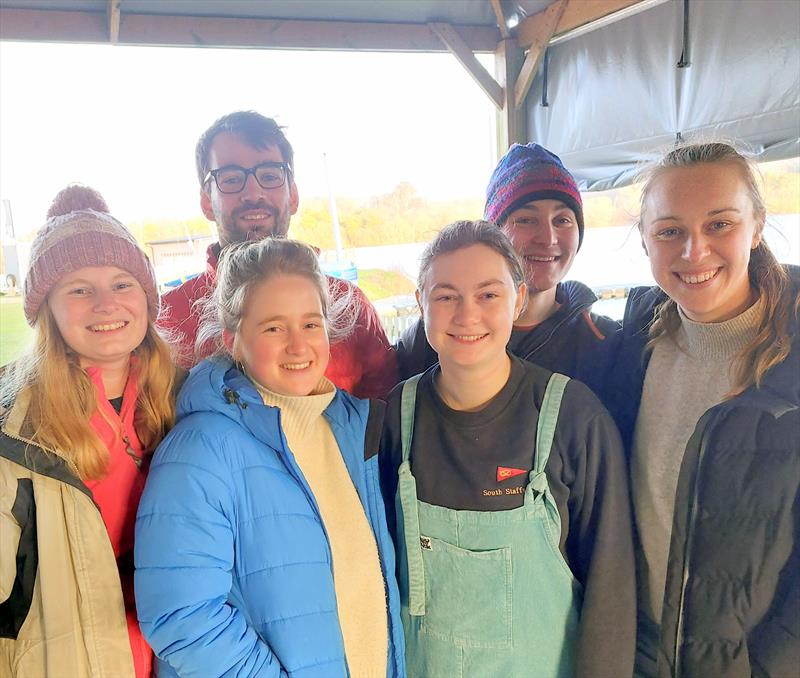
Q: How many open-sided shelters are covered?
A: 1